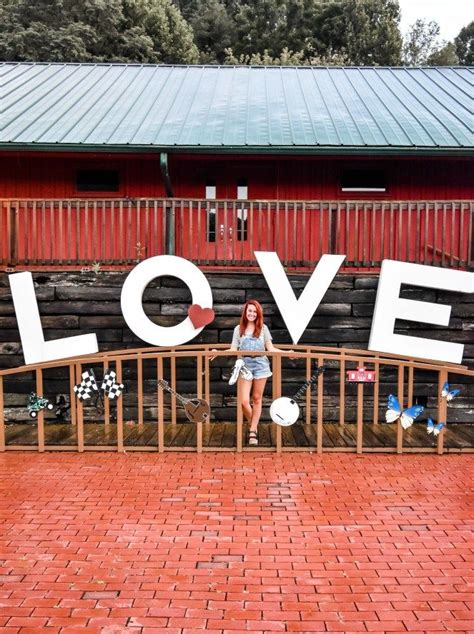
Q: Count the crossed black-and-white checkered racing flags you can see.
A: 2